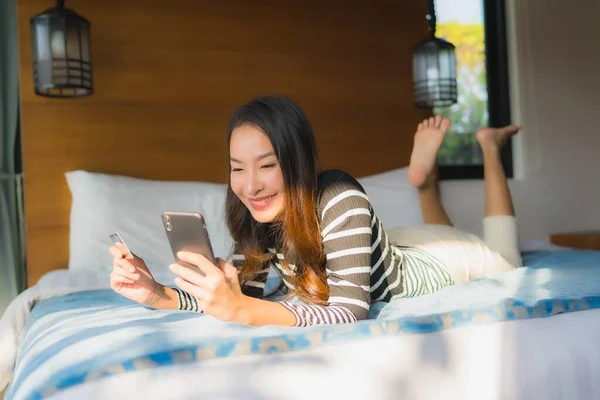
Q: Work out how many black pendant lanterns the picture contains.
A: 2